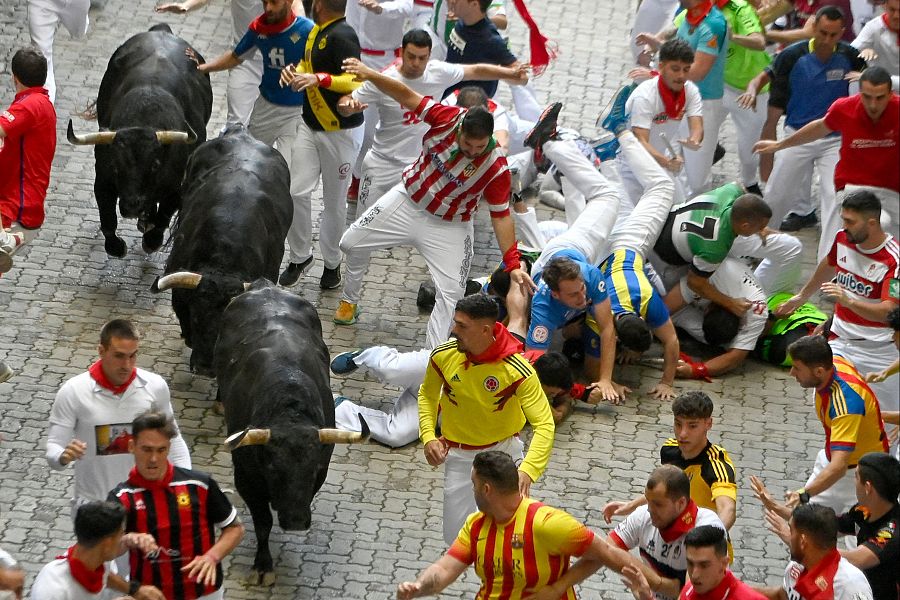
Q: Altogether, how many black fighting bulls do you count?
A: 3